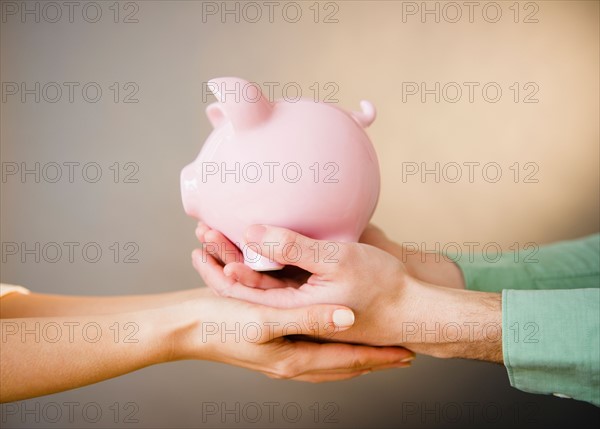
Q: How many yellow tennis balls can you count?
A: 0